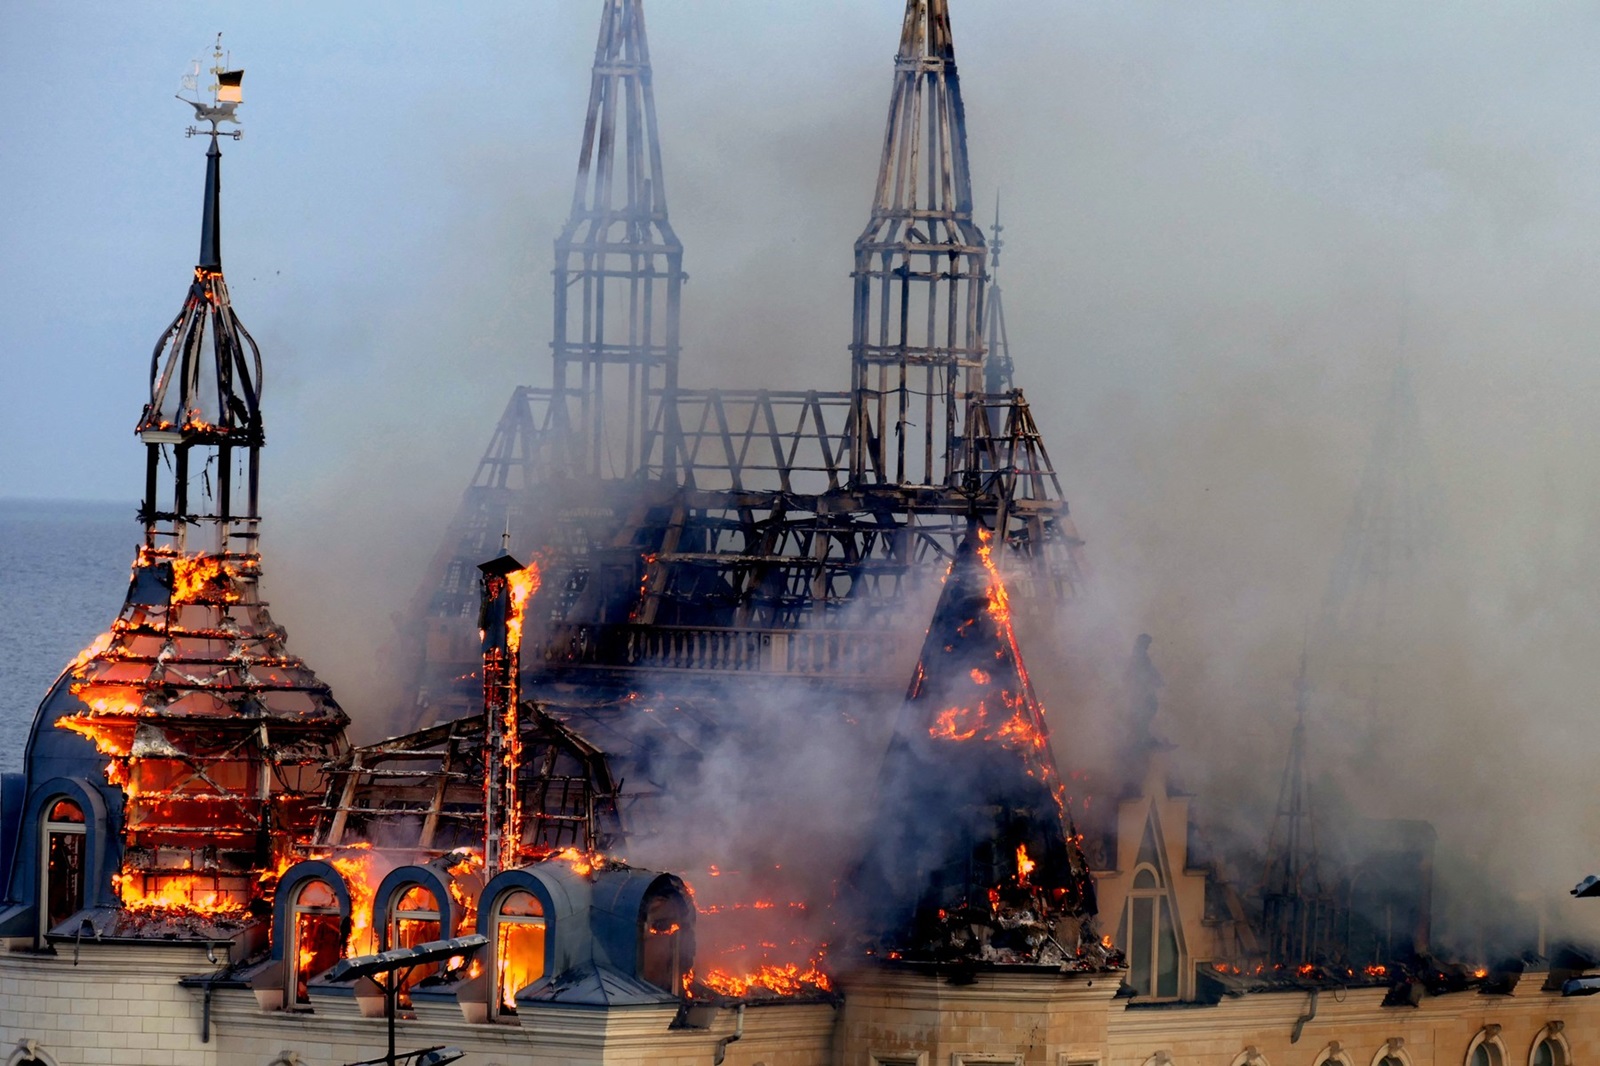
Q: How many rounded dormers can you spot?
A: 5